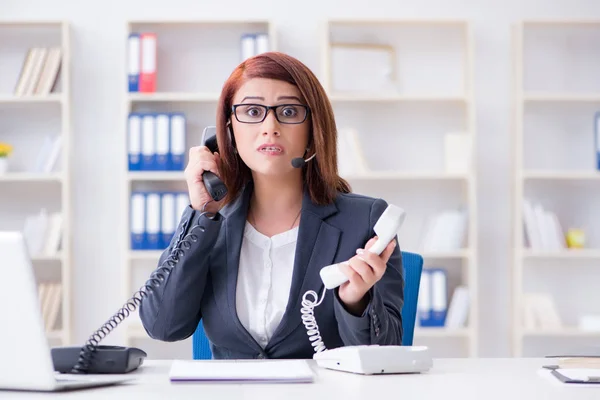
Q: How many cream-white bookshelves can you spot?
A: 4